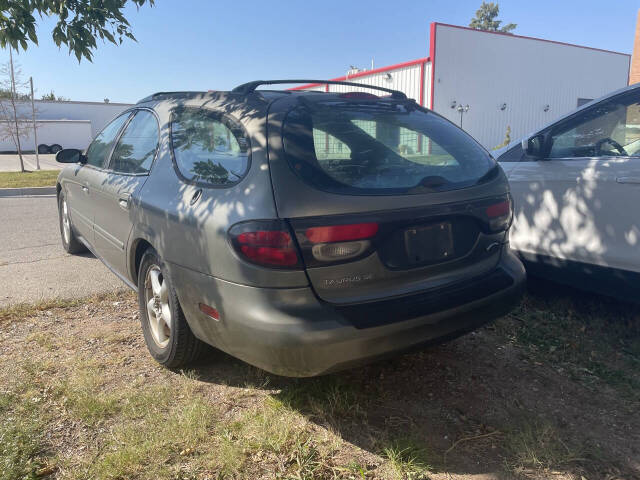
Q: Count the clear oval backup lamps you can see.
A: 2